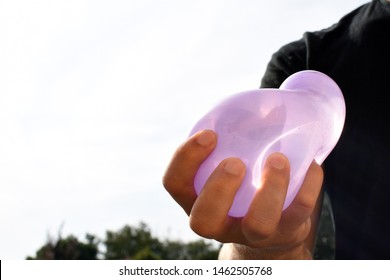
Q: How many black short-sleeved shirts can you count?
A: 1